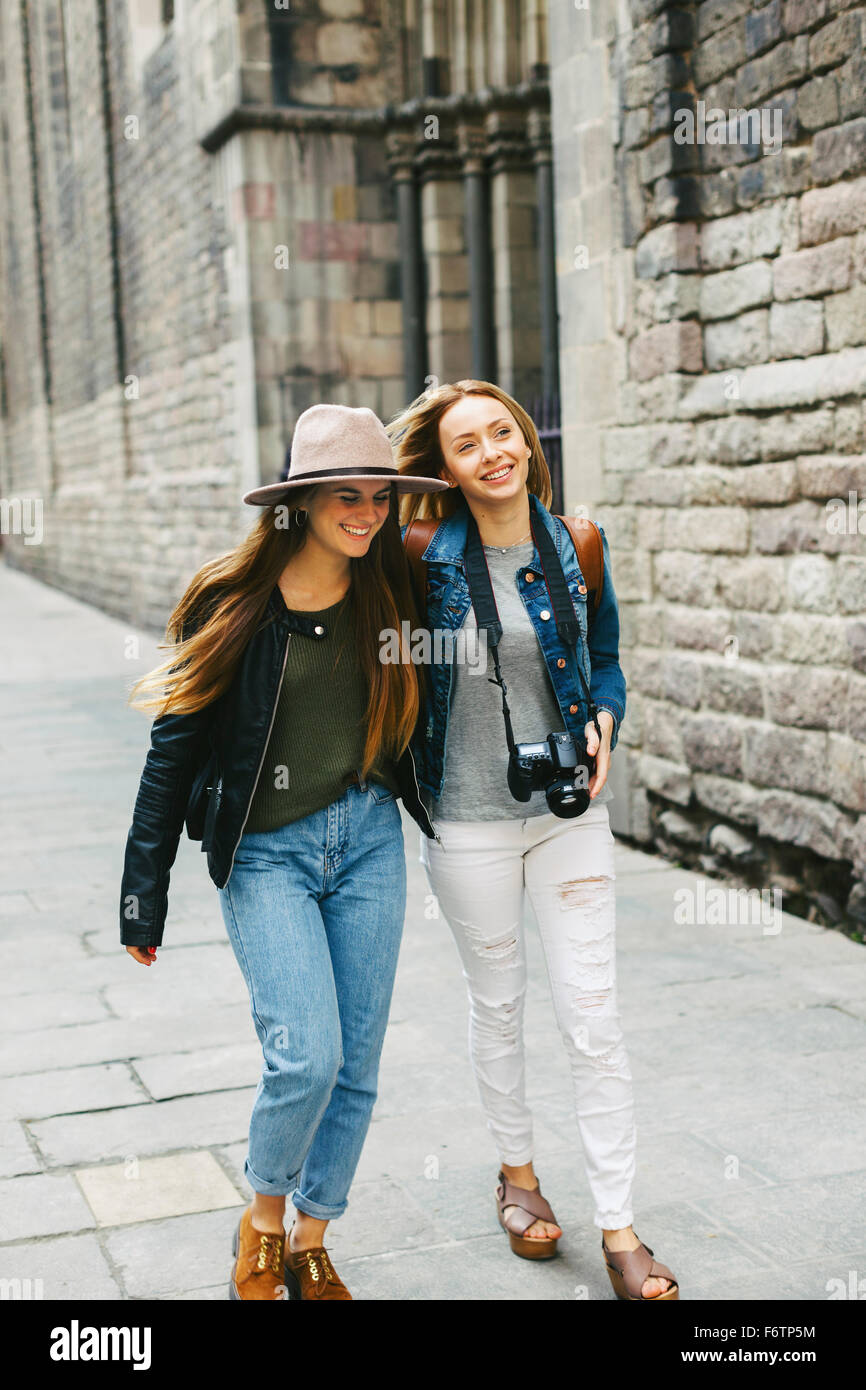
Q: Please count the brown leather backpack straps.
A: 2